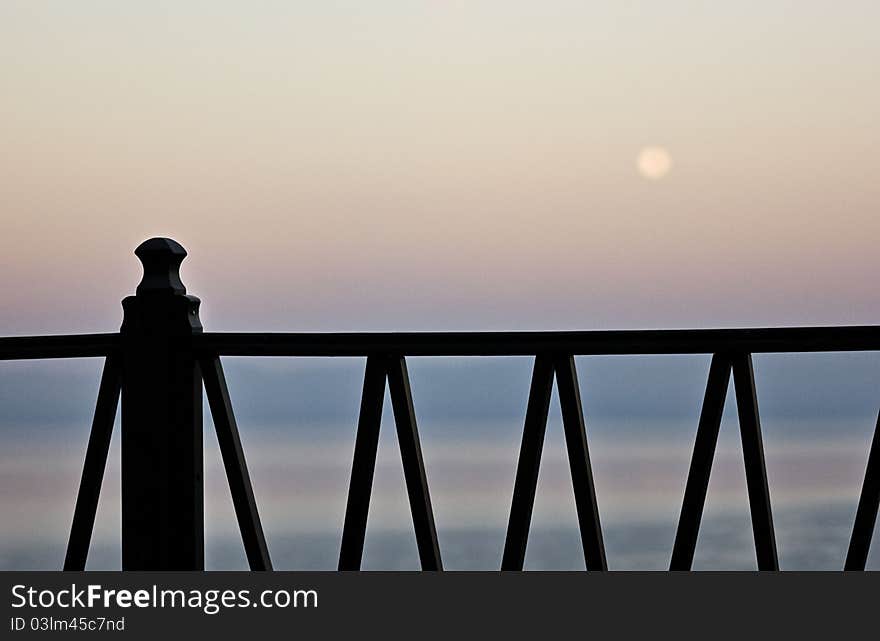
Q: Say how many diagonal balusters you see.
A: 9